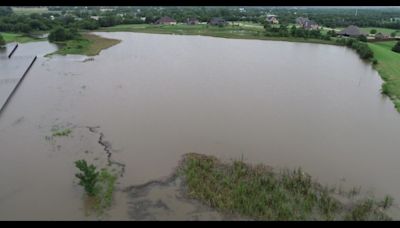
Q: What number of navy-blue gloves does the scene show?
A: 0